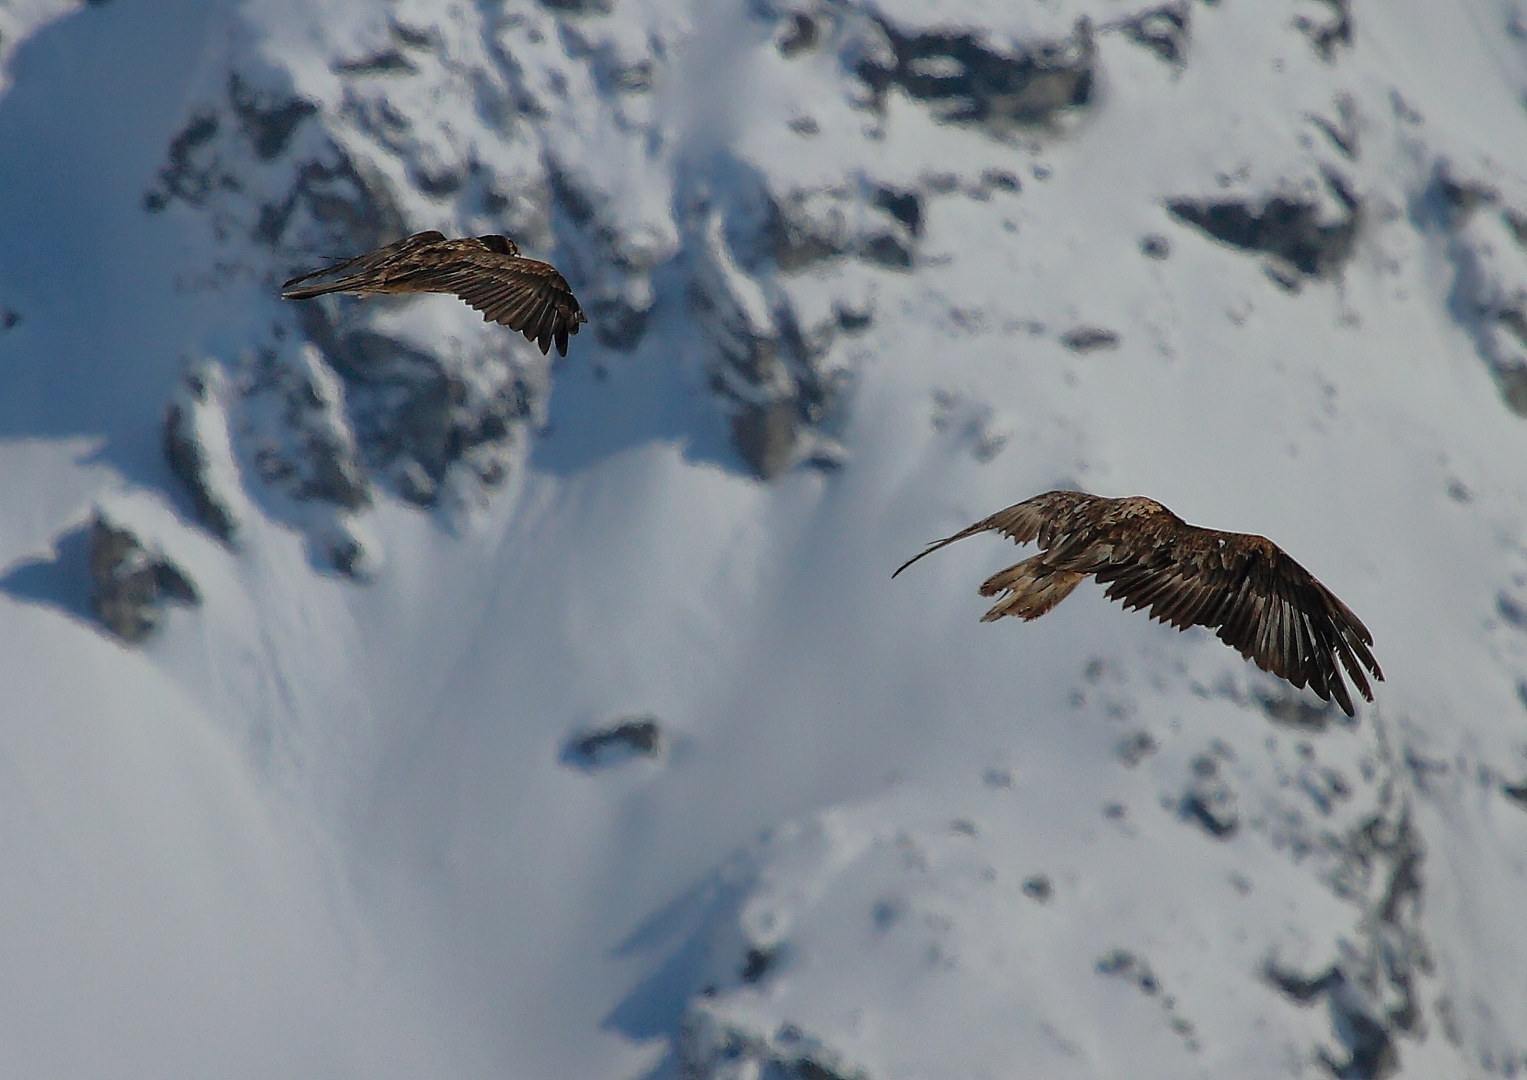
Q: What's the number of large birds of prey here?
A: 2